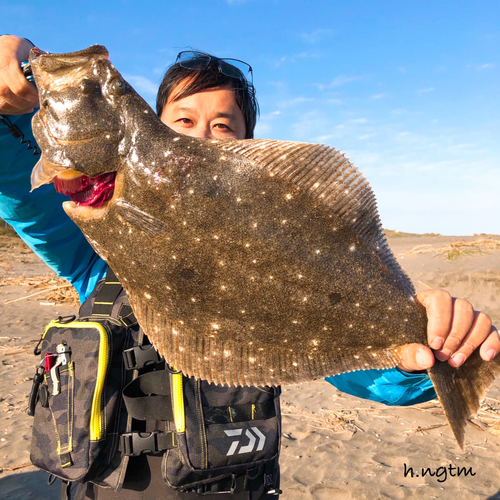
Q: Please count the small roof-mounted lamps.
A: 0